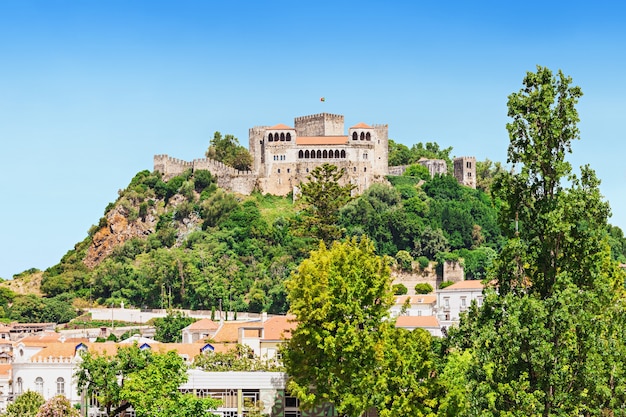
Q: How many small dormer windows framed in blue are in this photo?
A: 3